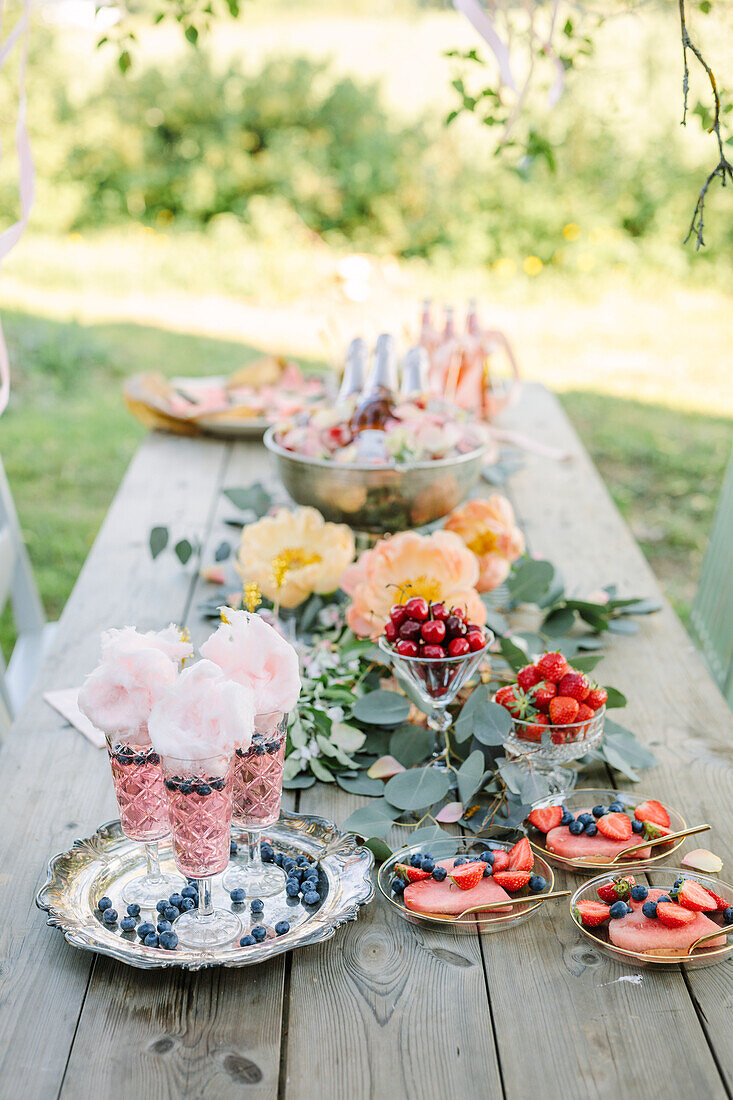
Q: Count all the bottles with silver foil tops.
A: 3